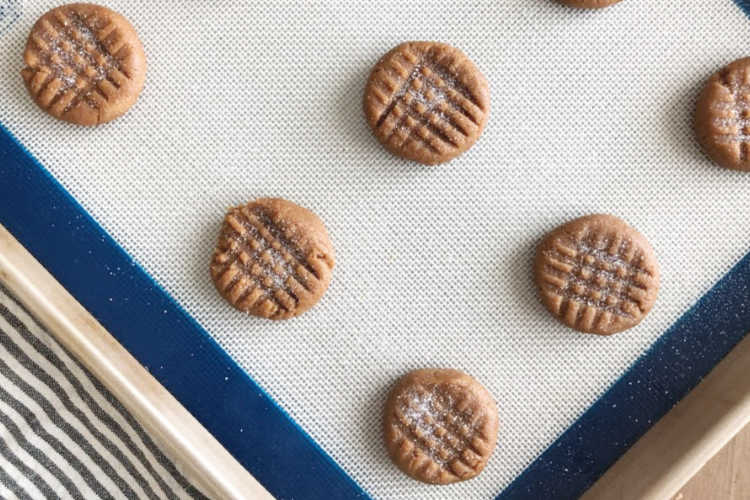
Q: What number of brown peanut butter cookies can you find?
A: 7